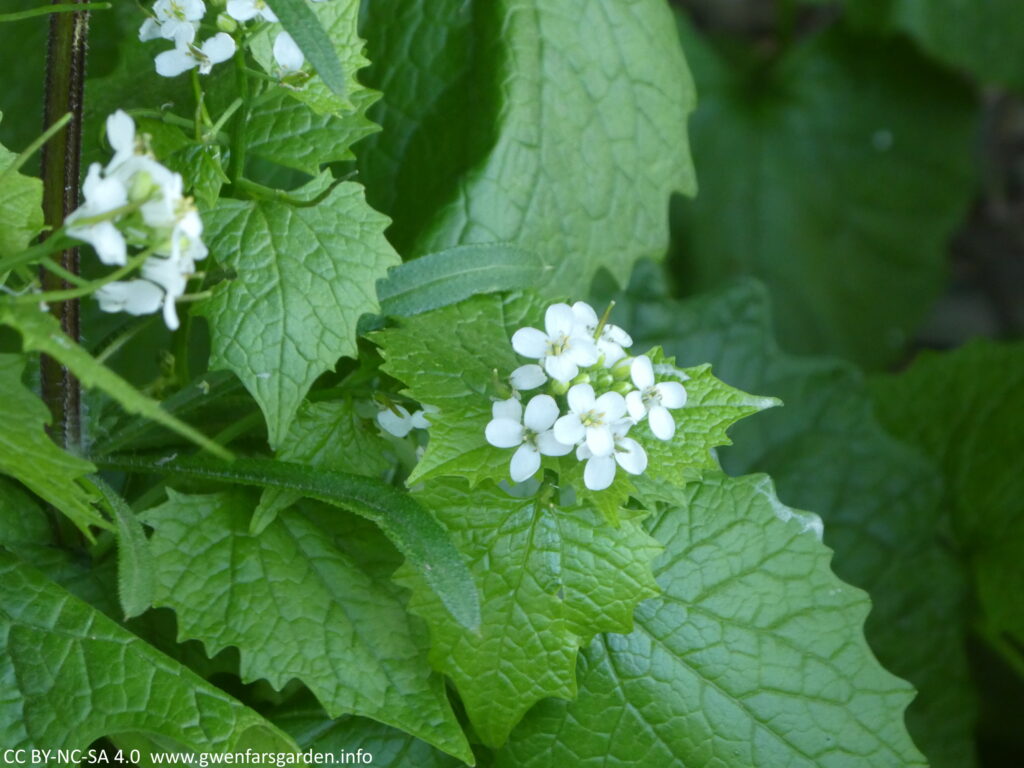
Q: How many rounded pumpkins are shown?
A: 0